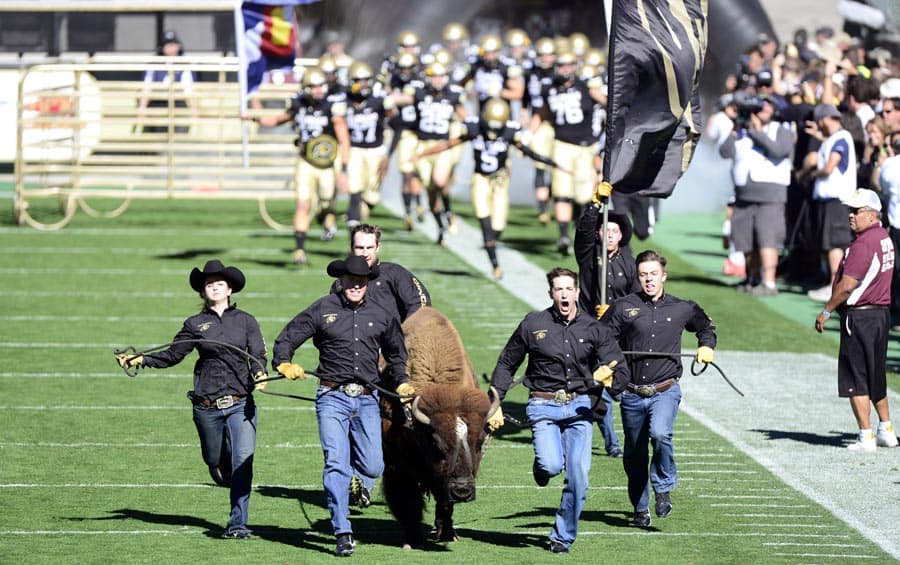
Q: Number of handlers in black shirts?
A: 6